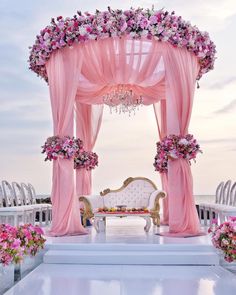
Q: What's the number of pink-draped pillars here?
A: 4